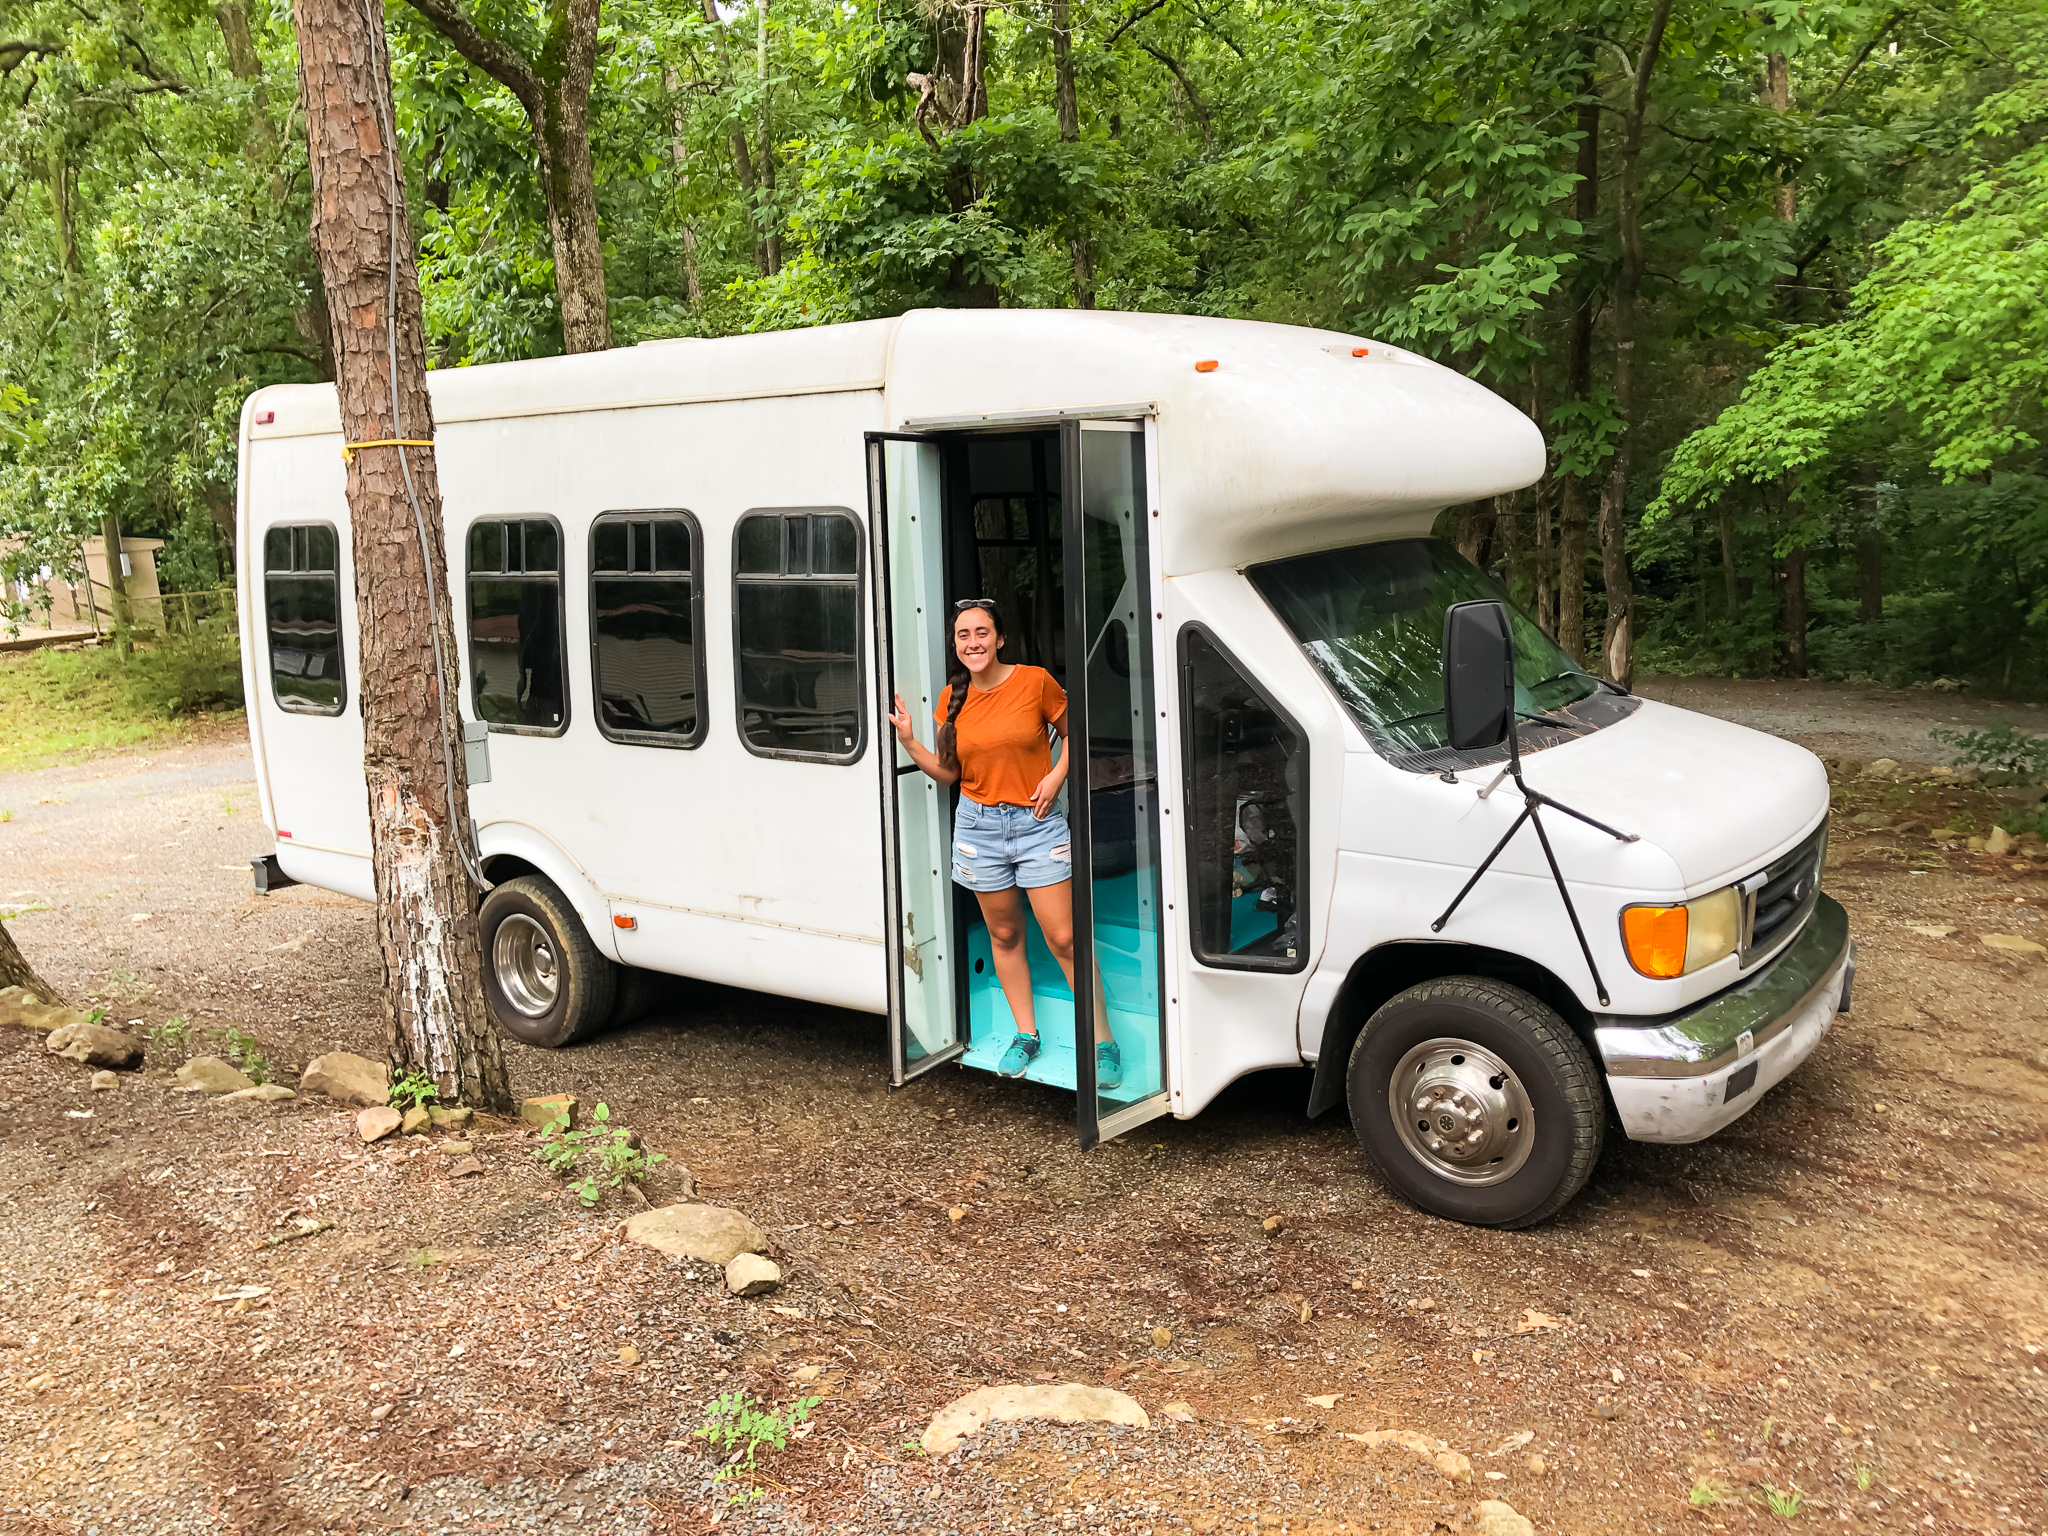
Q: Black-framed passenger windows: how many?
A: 4